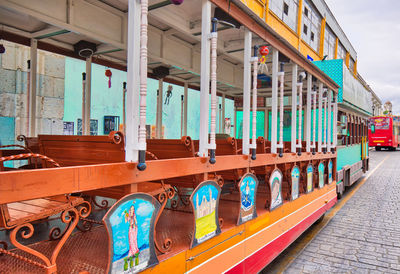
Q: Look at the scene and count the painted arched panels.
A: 8